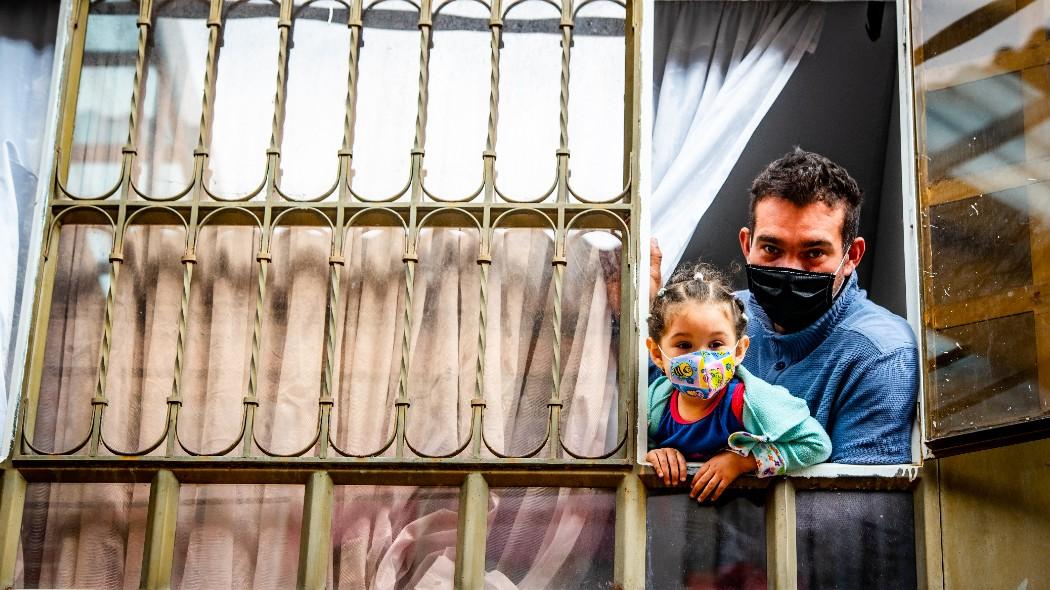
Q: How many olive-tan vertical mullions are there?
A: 7